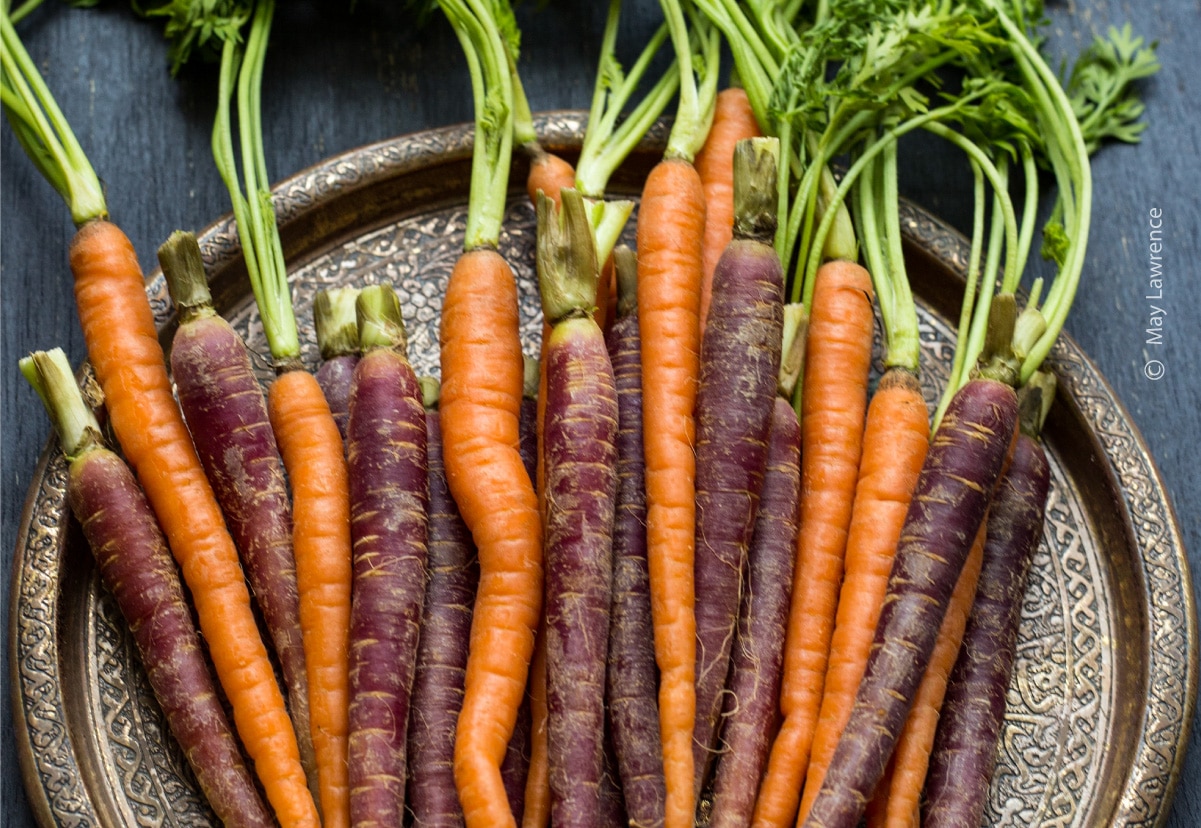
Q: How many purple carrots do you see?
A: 12